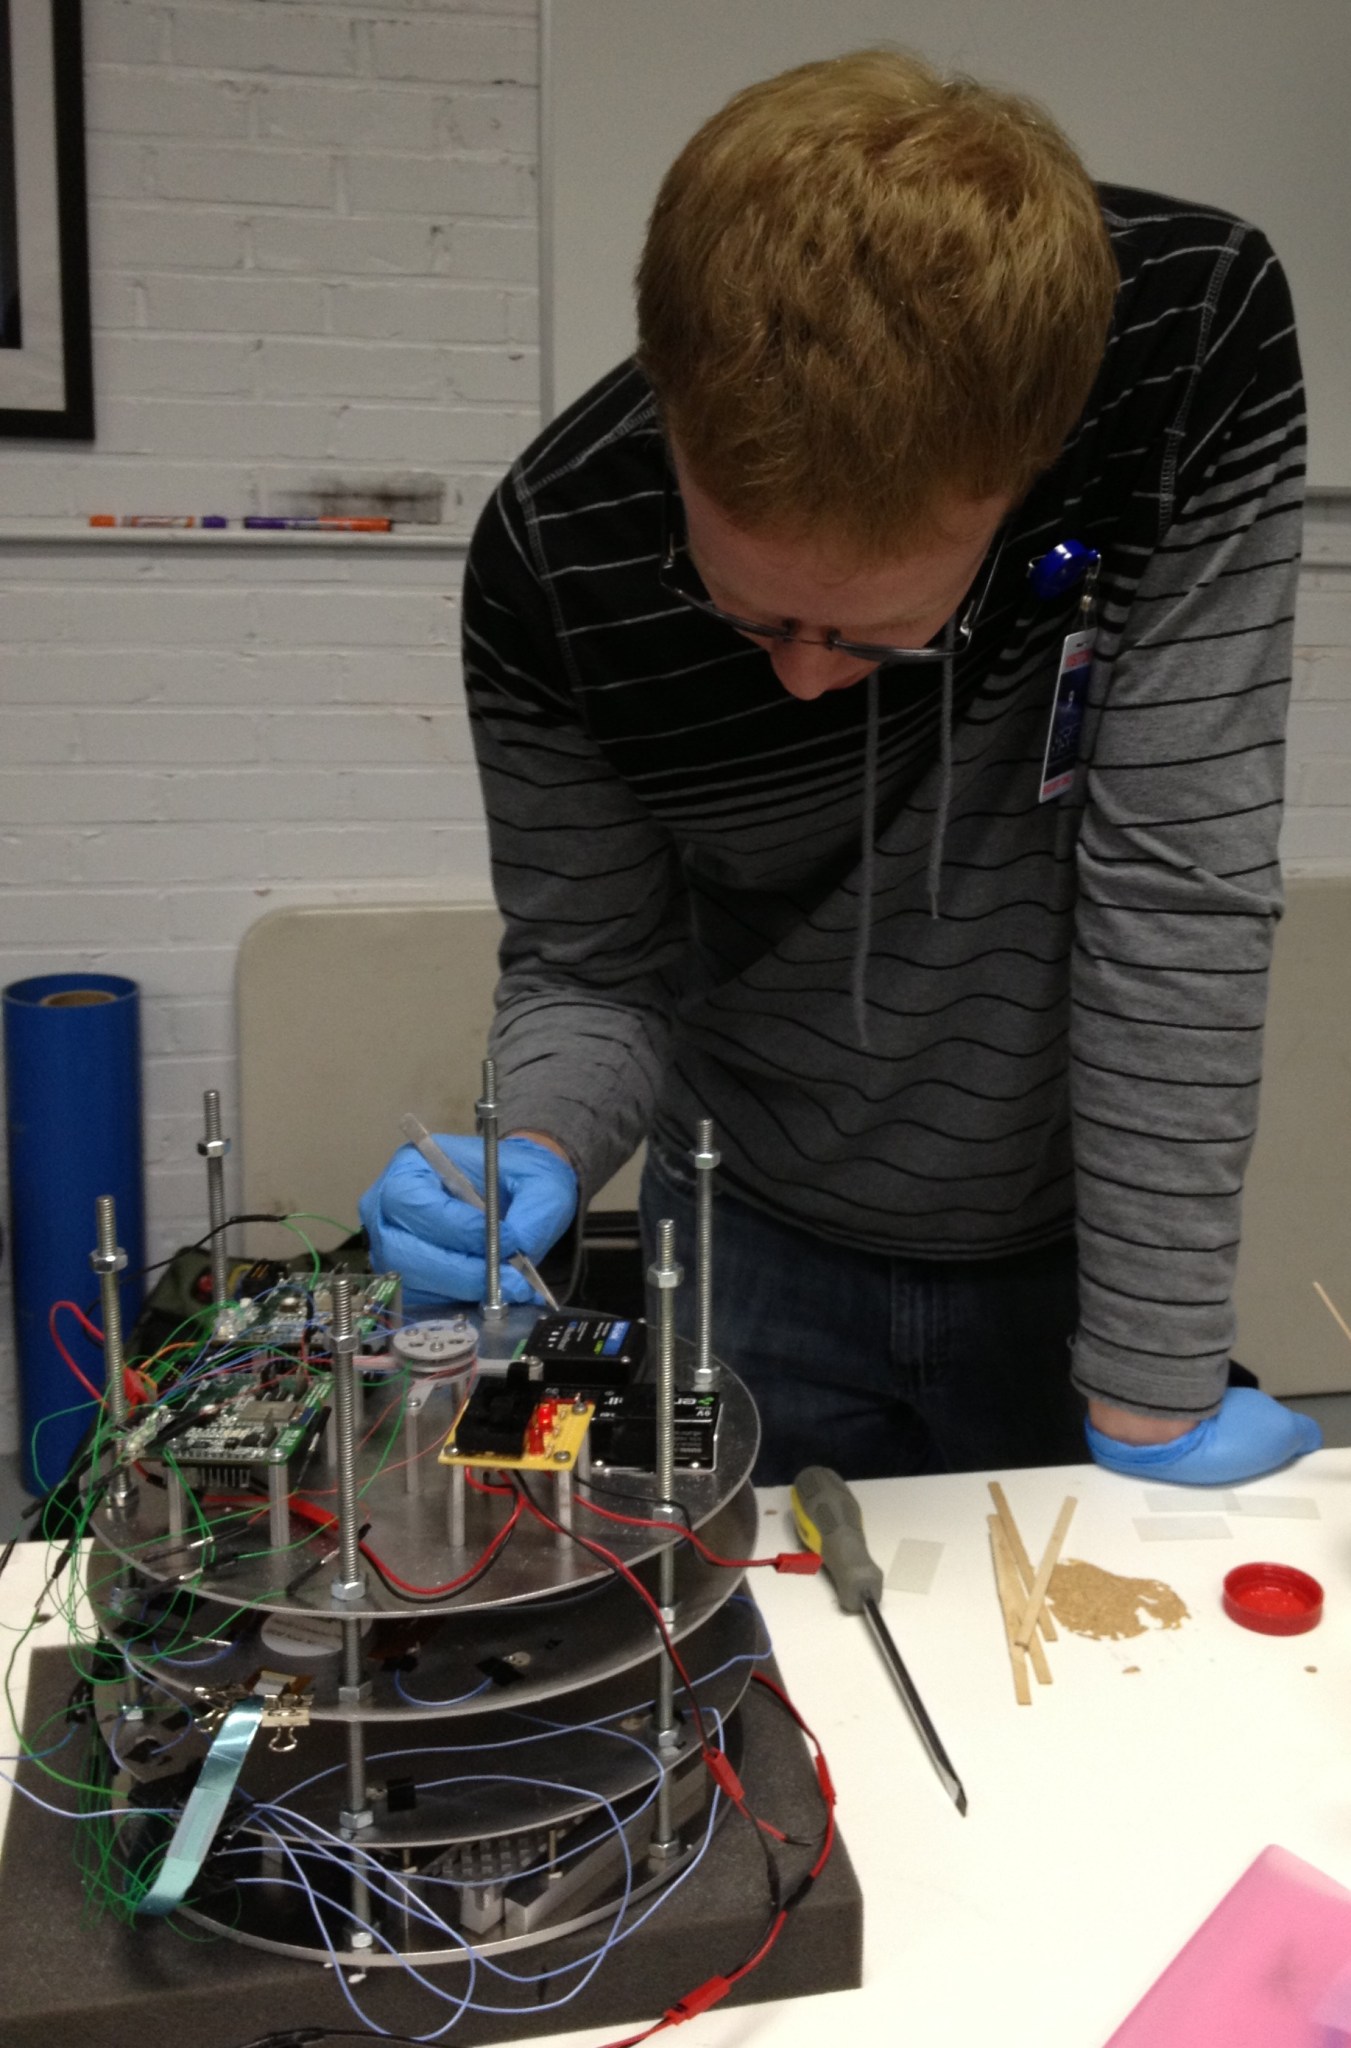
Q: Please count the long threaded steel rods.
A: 6